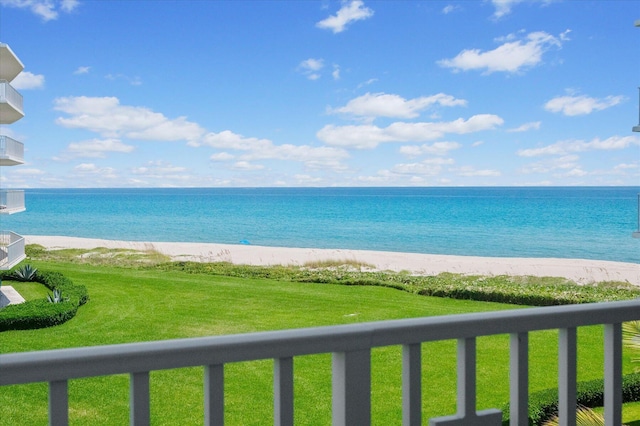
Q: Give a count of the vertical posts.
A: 10